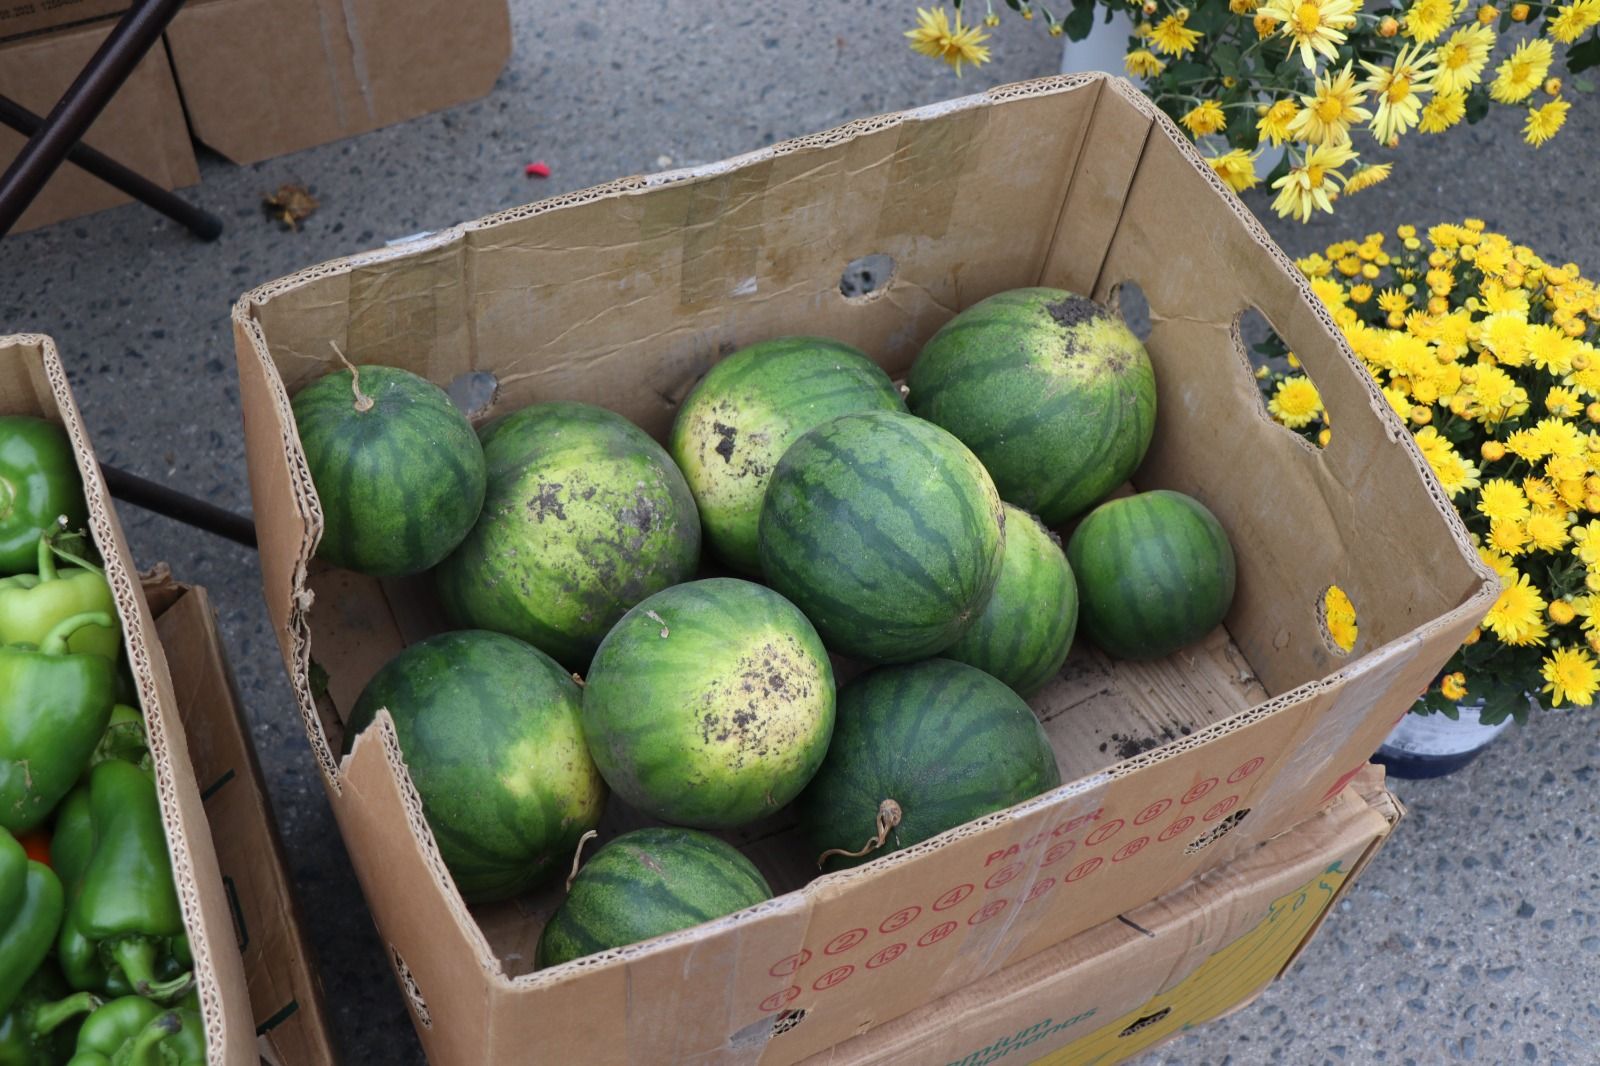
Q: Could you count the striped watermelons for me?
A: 11